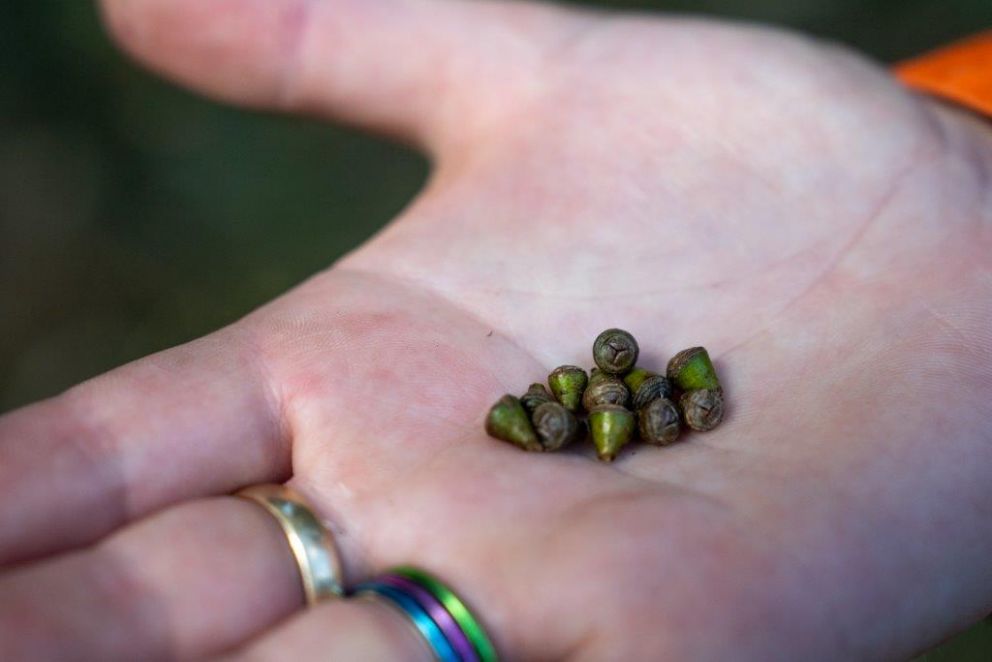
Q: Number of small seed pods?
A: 11